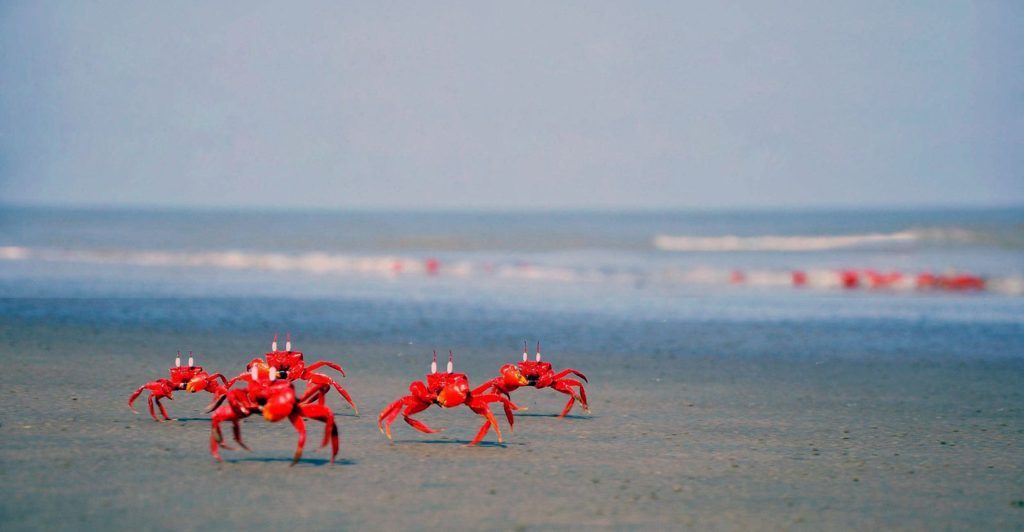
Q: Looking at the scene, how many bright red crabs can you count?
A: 5